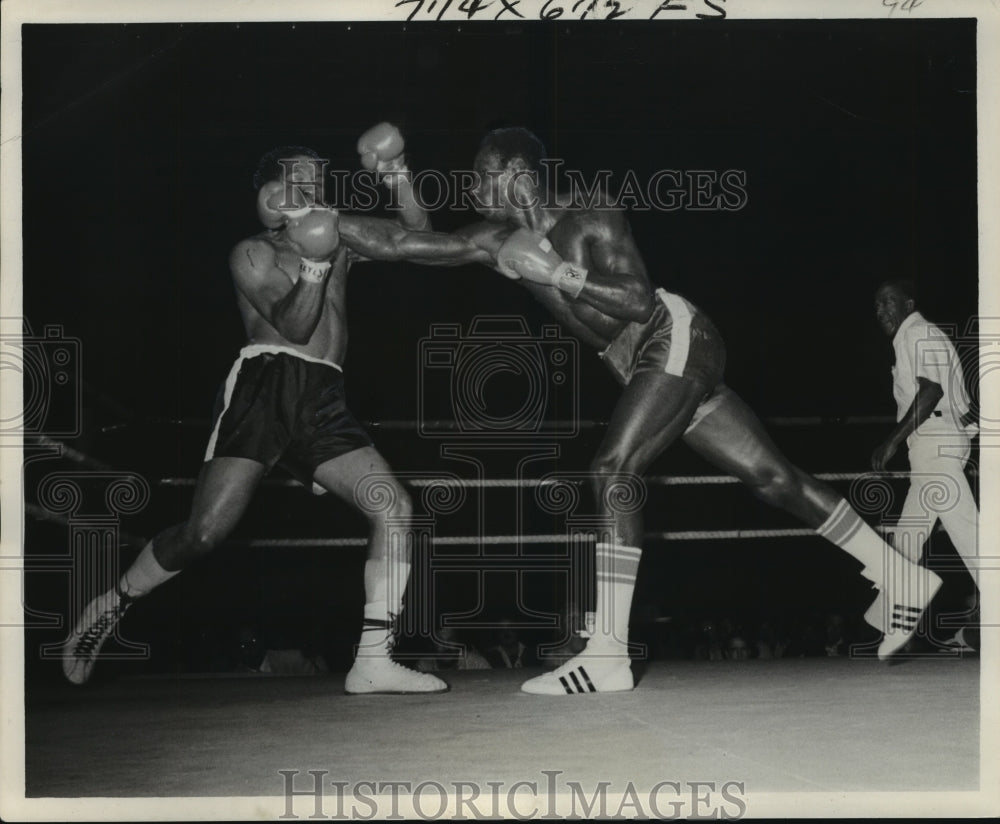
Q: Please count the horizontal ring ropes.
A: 3